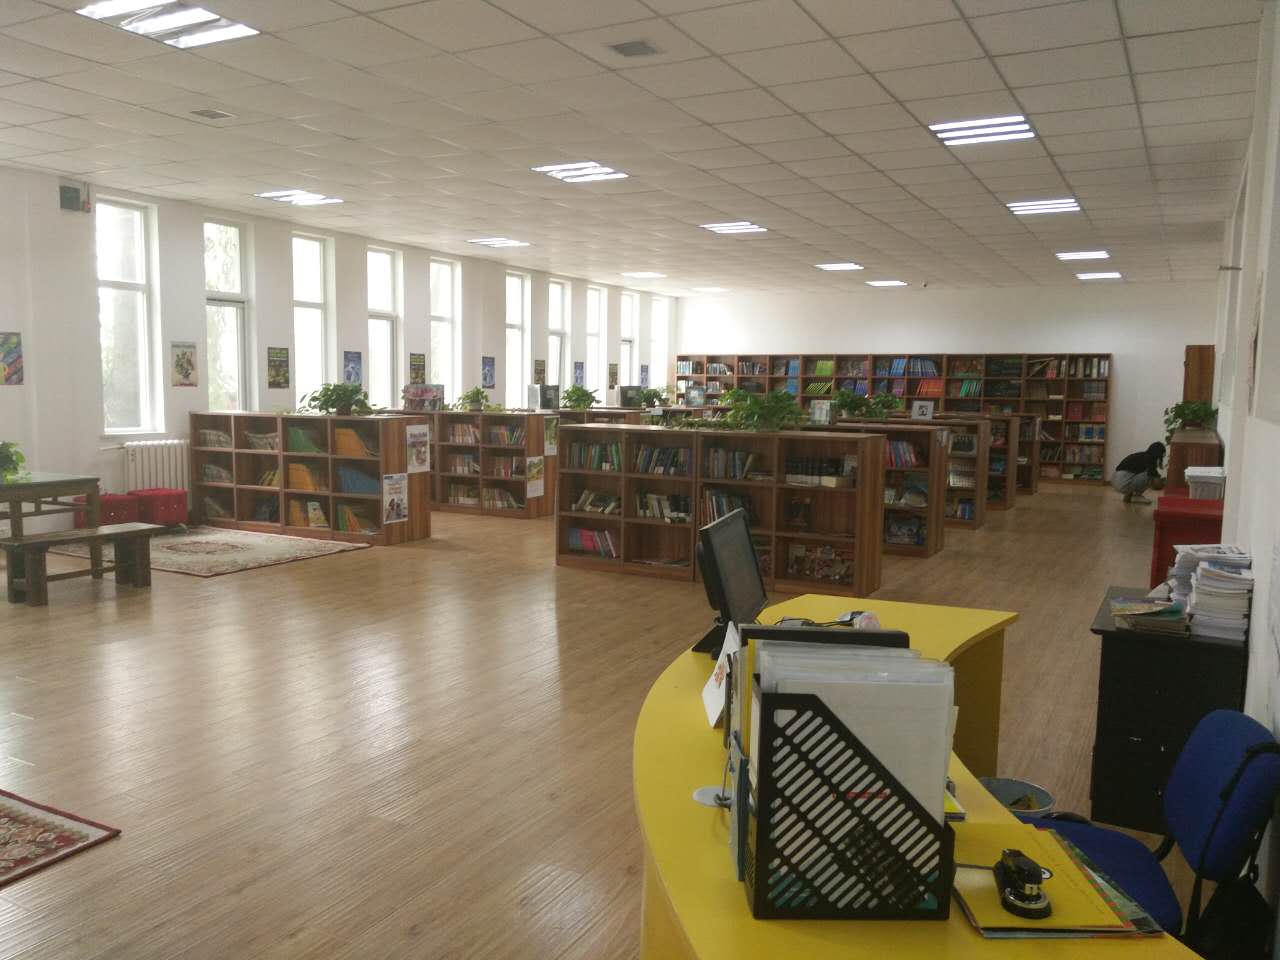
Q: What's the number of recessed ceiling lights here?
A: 13